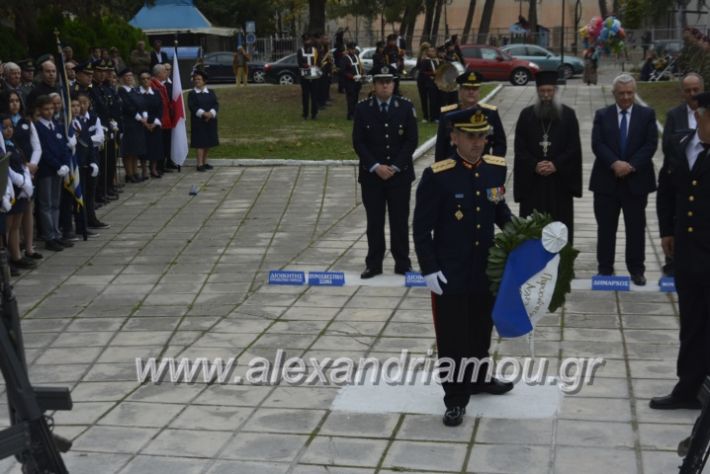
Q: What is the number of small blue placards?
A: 5